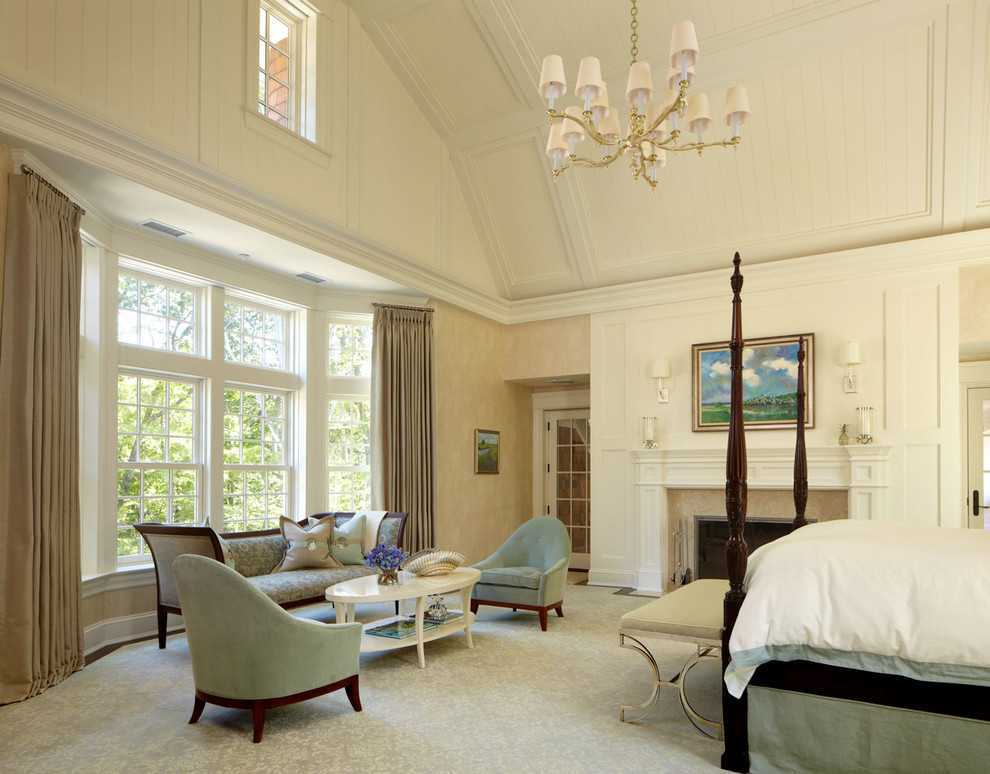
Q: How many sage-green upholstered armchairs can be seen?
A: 2